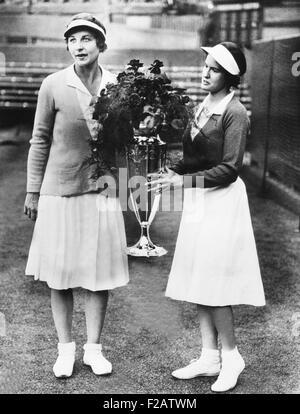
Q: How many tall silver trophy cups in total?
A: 1